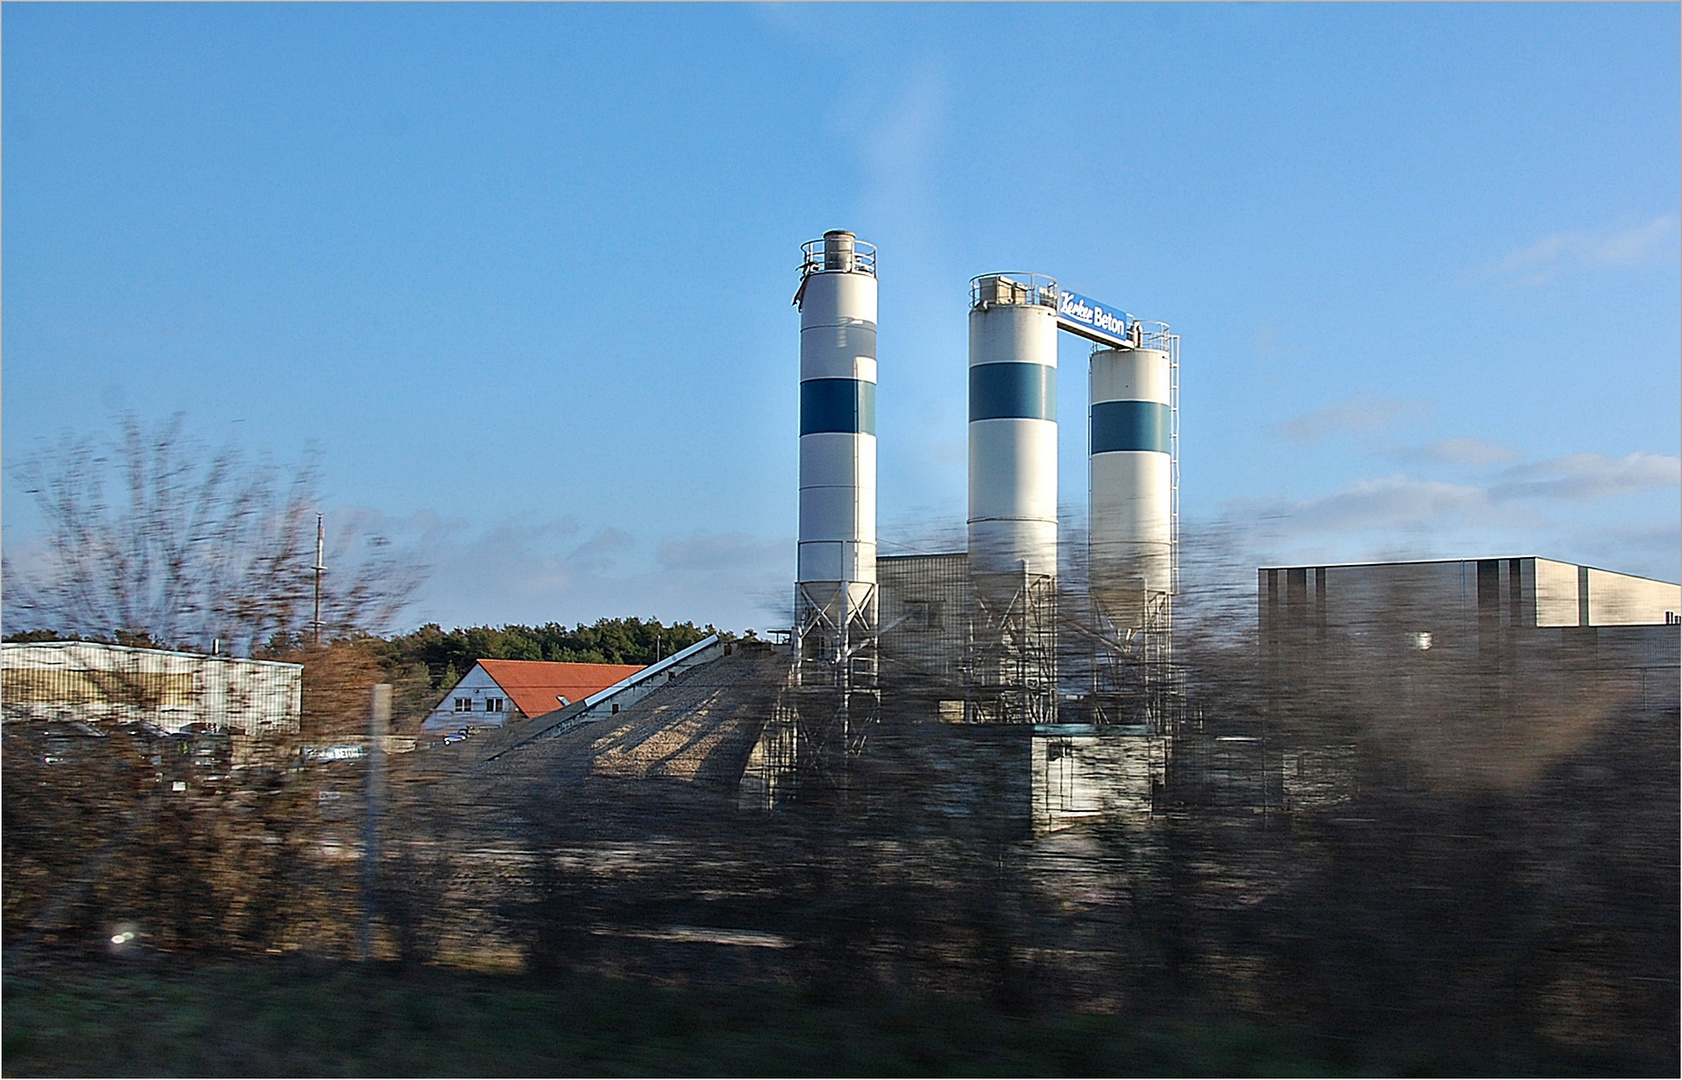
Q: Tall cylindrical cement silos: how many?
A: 3